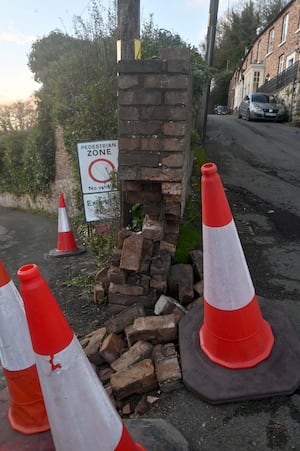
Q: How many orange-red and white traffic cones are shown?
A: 4